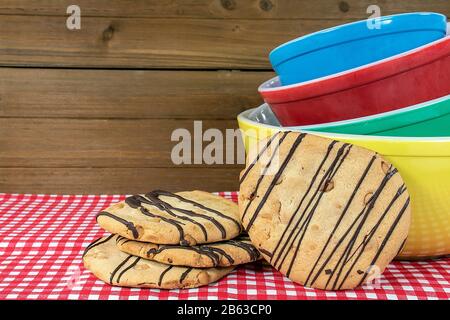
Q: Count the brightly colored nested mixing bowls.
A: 4